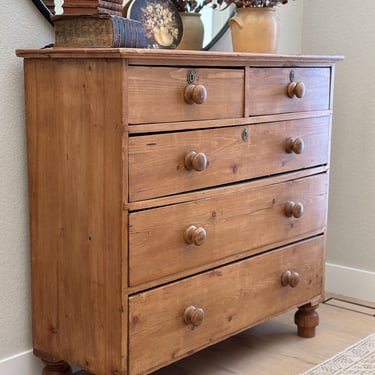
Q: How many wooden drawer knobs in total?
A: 8